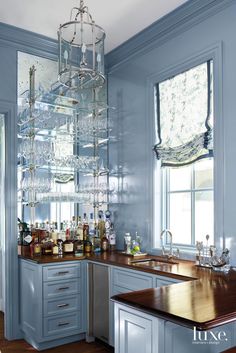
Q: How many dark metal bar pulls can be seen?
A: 4